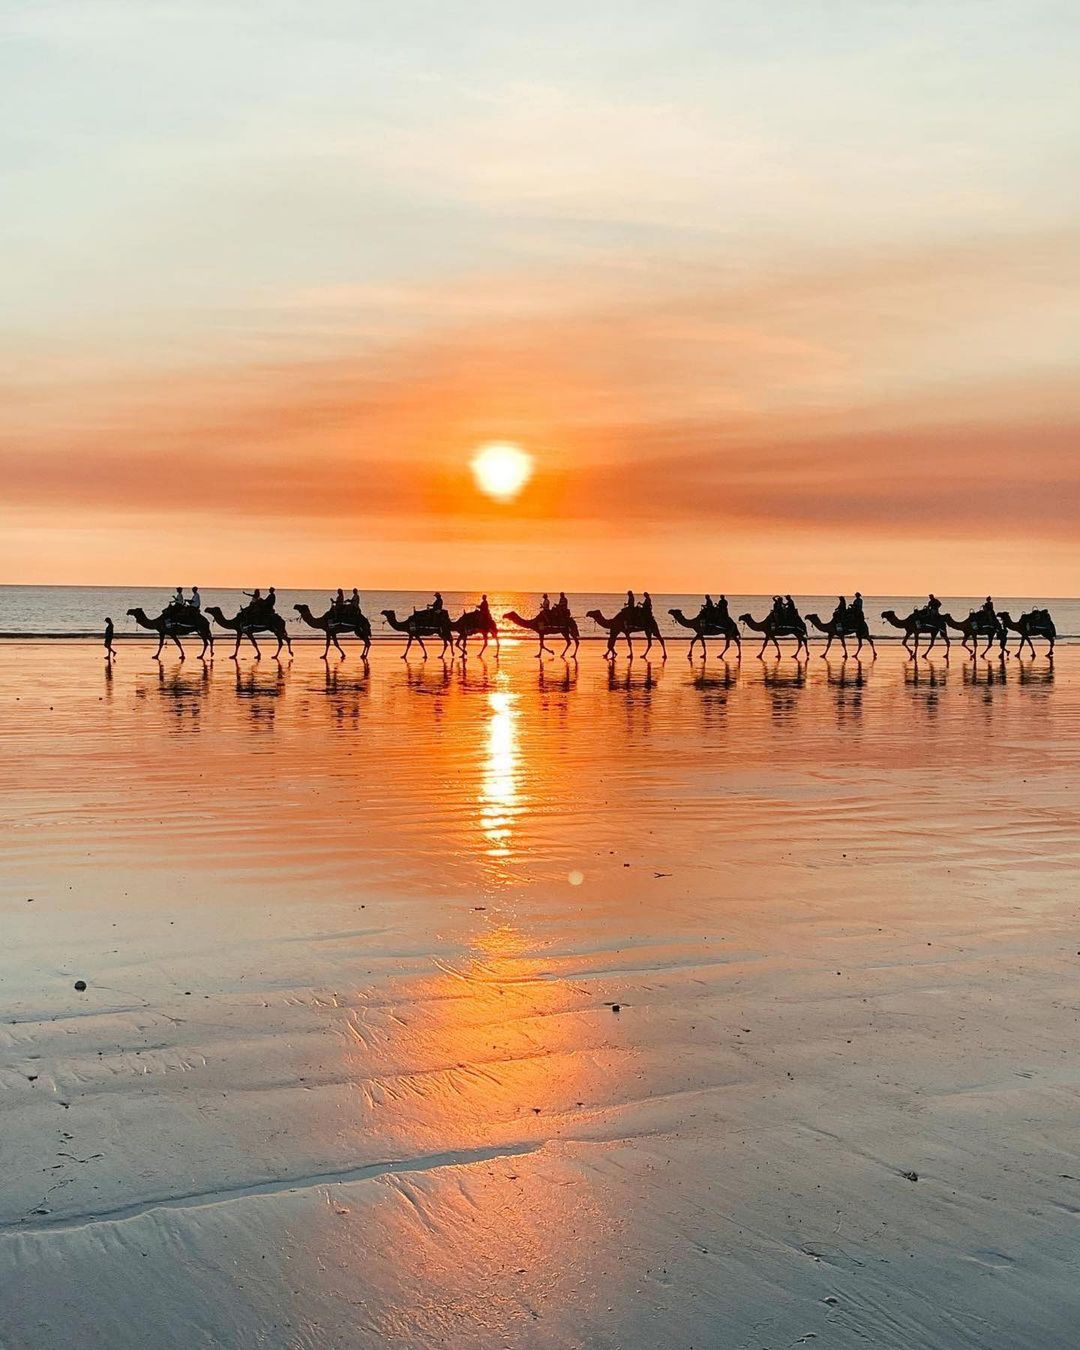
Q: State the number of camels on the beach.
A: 13